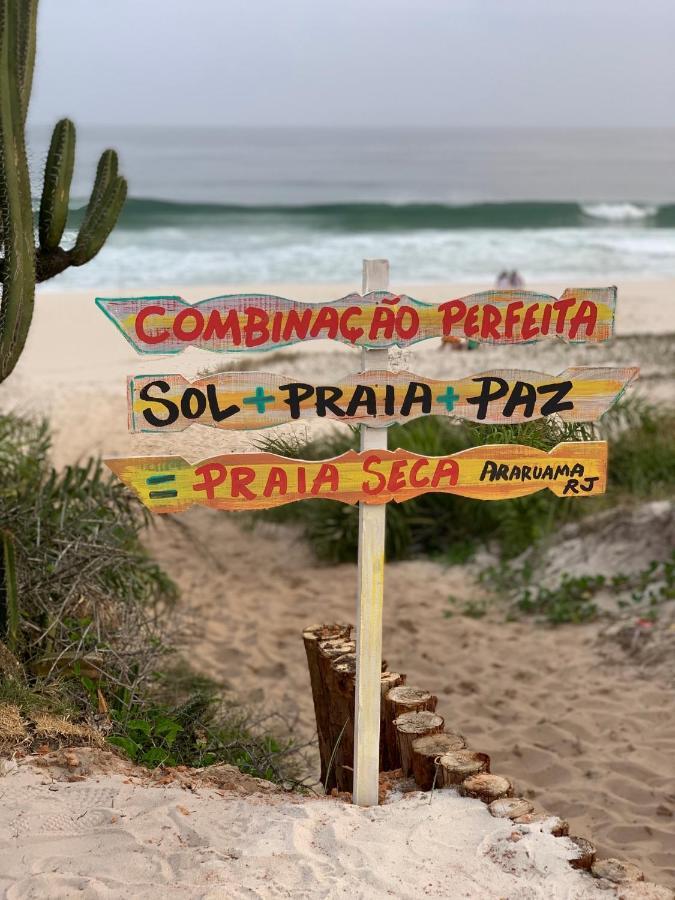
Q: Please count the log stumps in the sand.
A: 14